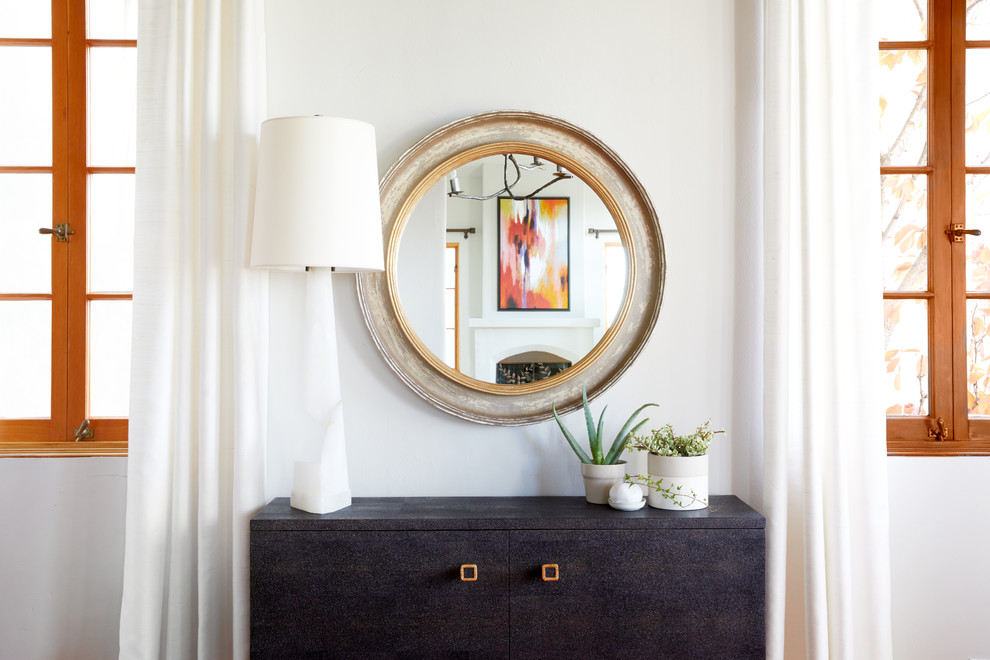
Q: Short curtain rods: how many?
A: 2